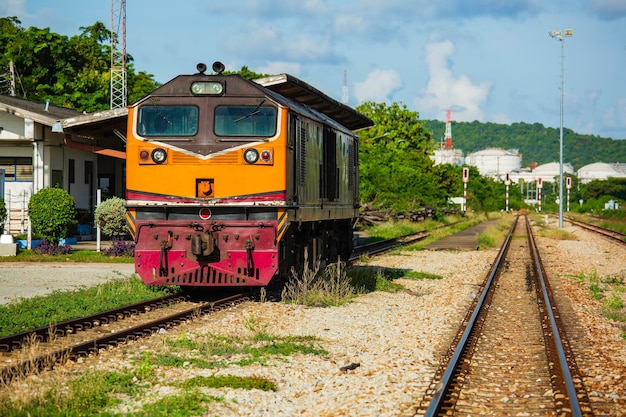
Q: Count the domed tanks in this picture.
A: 3